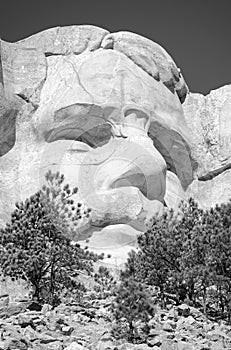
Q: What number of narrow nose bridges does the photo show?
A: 1